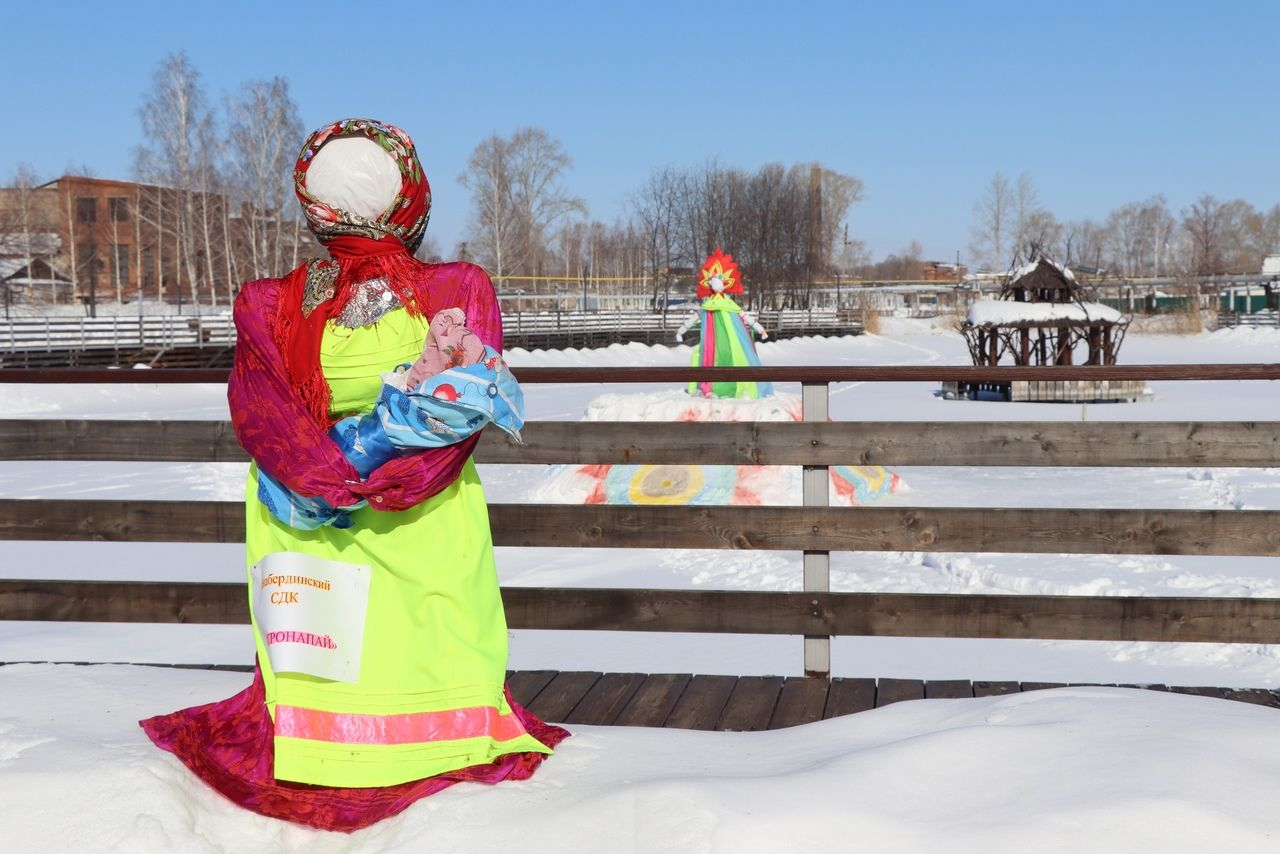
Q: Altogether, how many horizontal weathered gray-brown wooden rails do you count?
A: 3